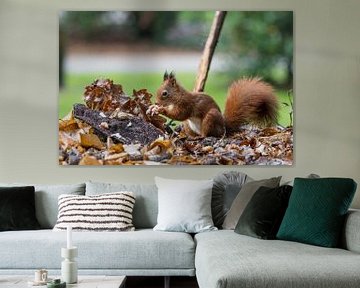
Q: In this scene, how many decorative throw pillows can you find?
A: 7